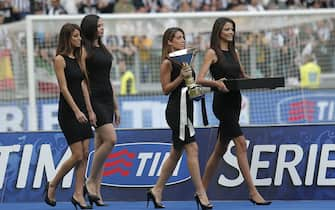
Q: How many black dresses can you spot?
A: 4